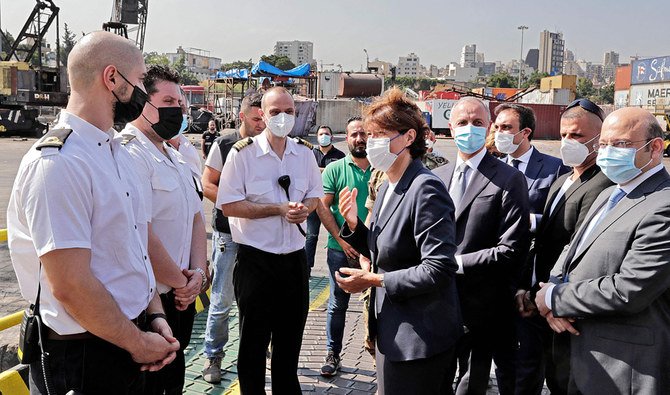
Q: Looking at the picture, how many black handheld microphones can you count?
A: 1